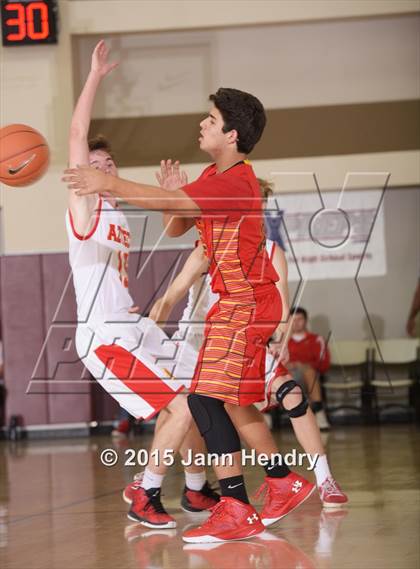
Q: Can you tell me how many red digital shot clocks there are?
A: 1